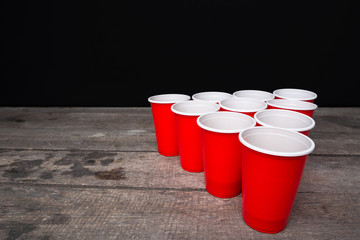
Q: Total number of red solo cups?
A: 10